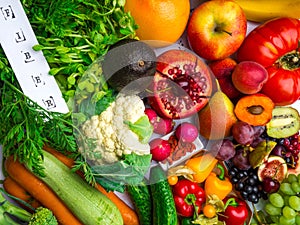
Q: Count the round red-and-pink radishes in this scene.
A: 4